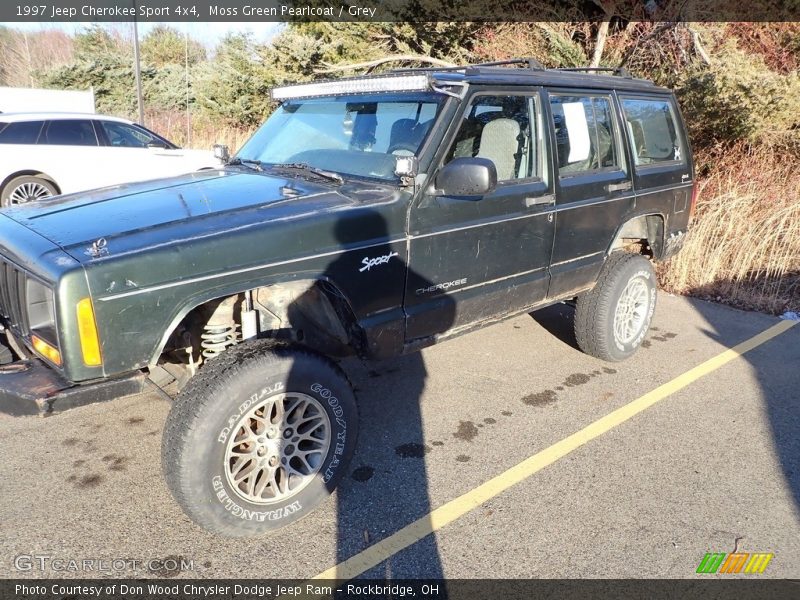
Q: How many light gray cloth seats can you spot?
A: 1